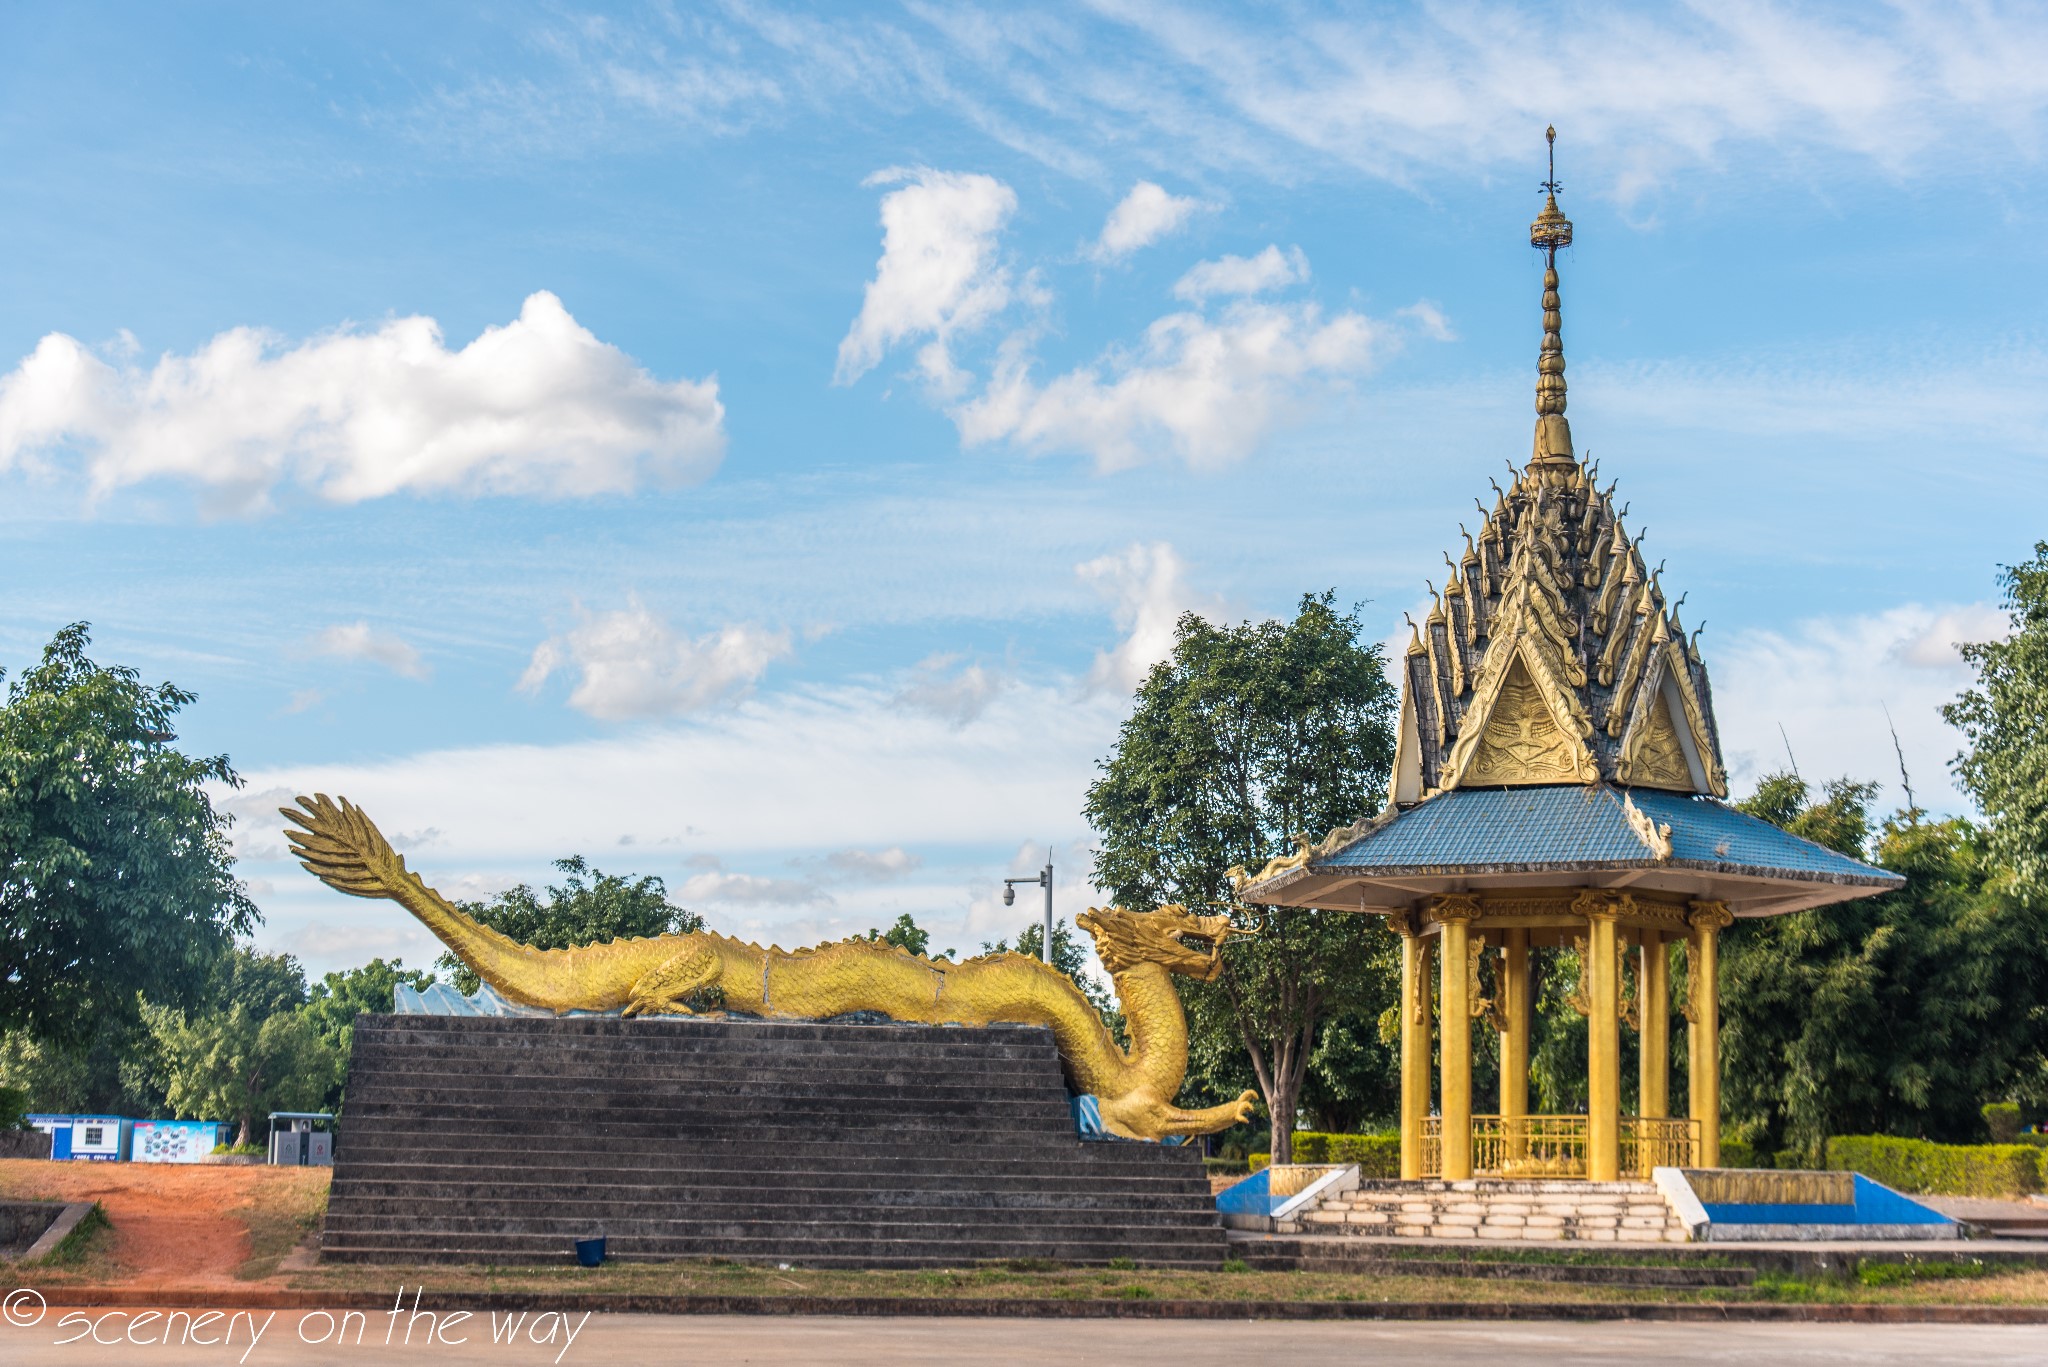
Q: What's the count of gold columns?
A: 6